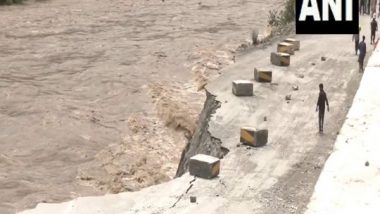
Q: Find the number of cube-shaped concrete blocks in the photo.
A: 7